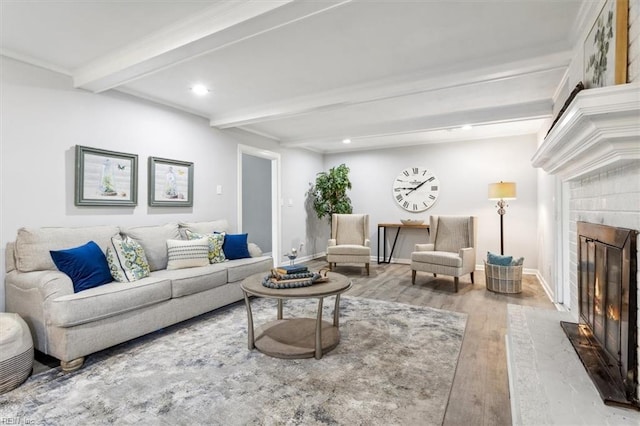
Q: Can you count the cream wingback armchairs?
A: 2